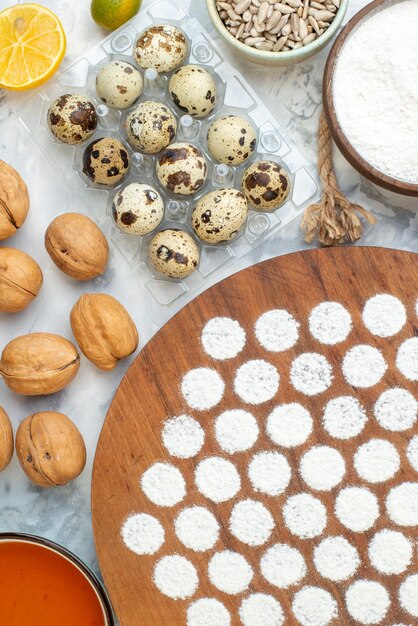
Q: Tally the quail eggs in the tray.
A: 12